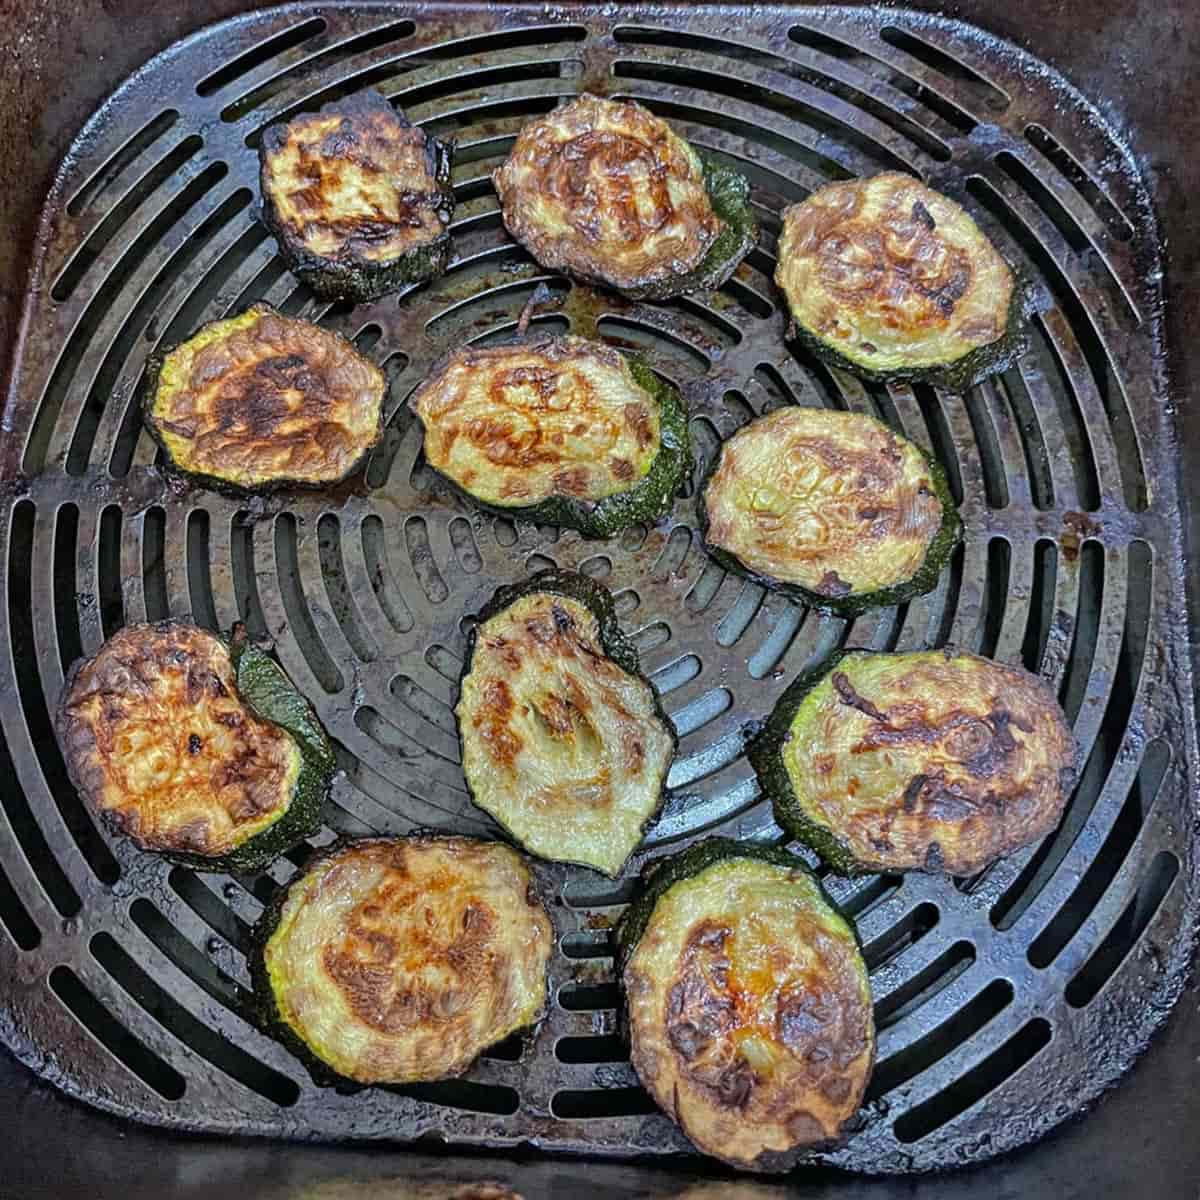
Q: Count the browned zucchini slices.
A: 11